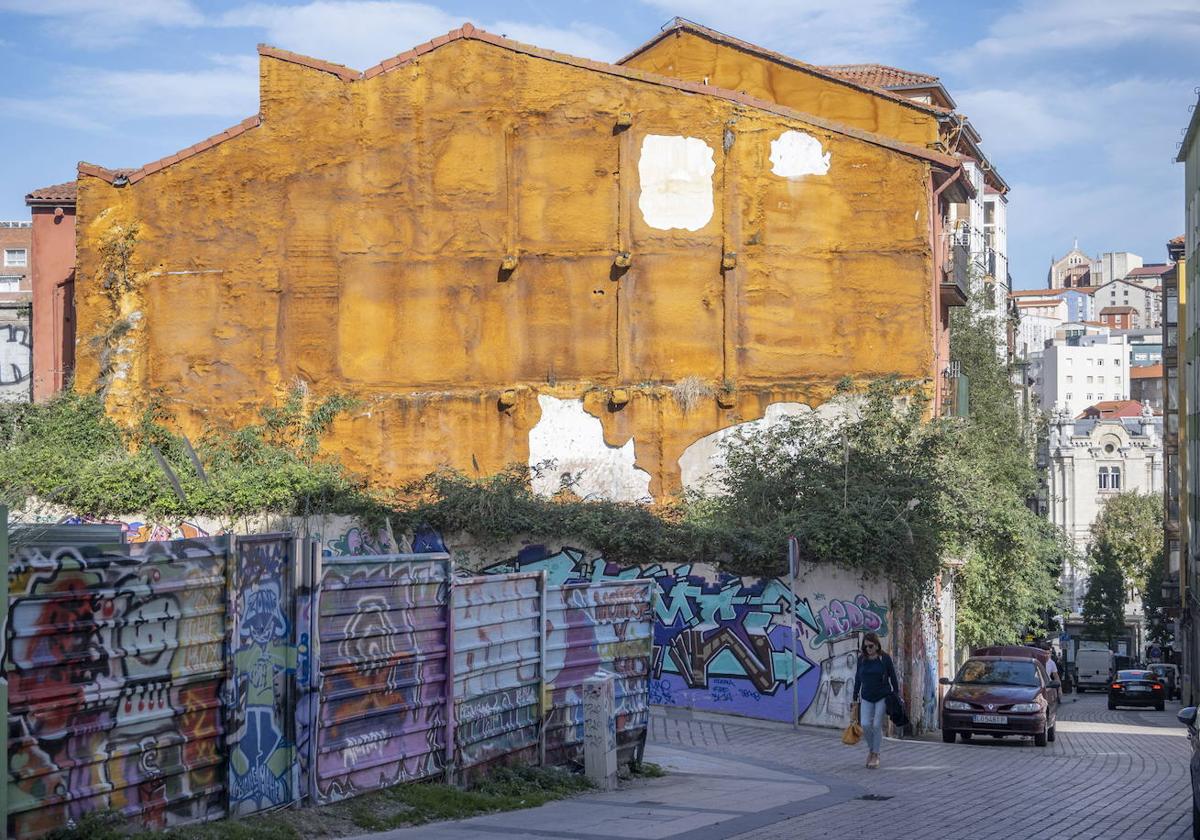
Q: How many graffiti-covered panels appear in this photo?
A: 5